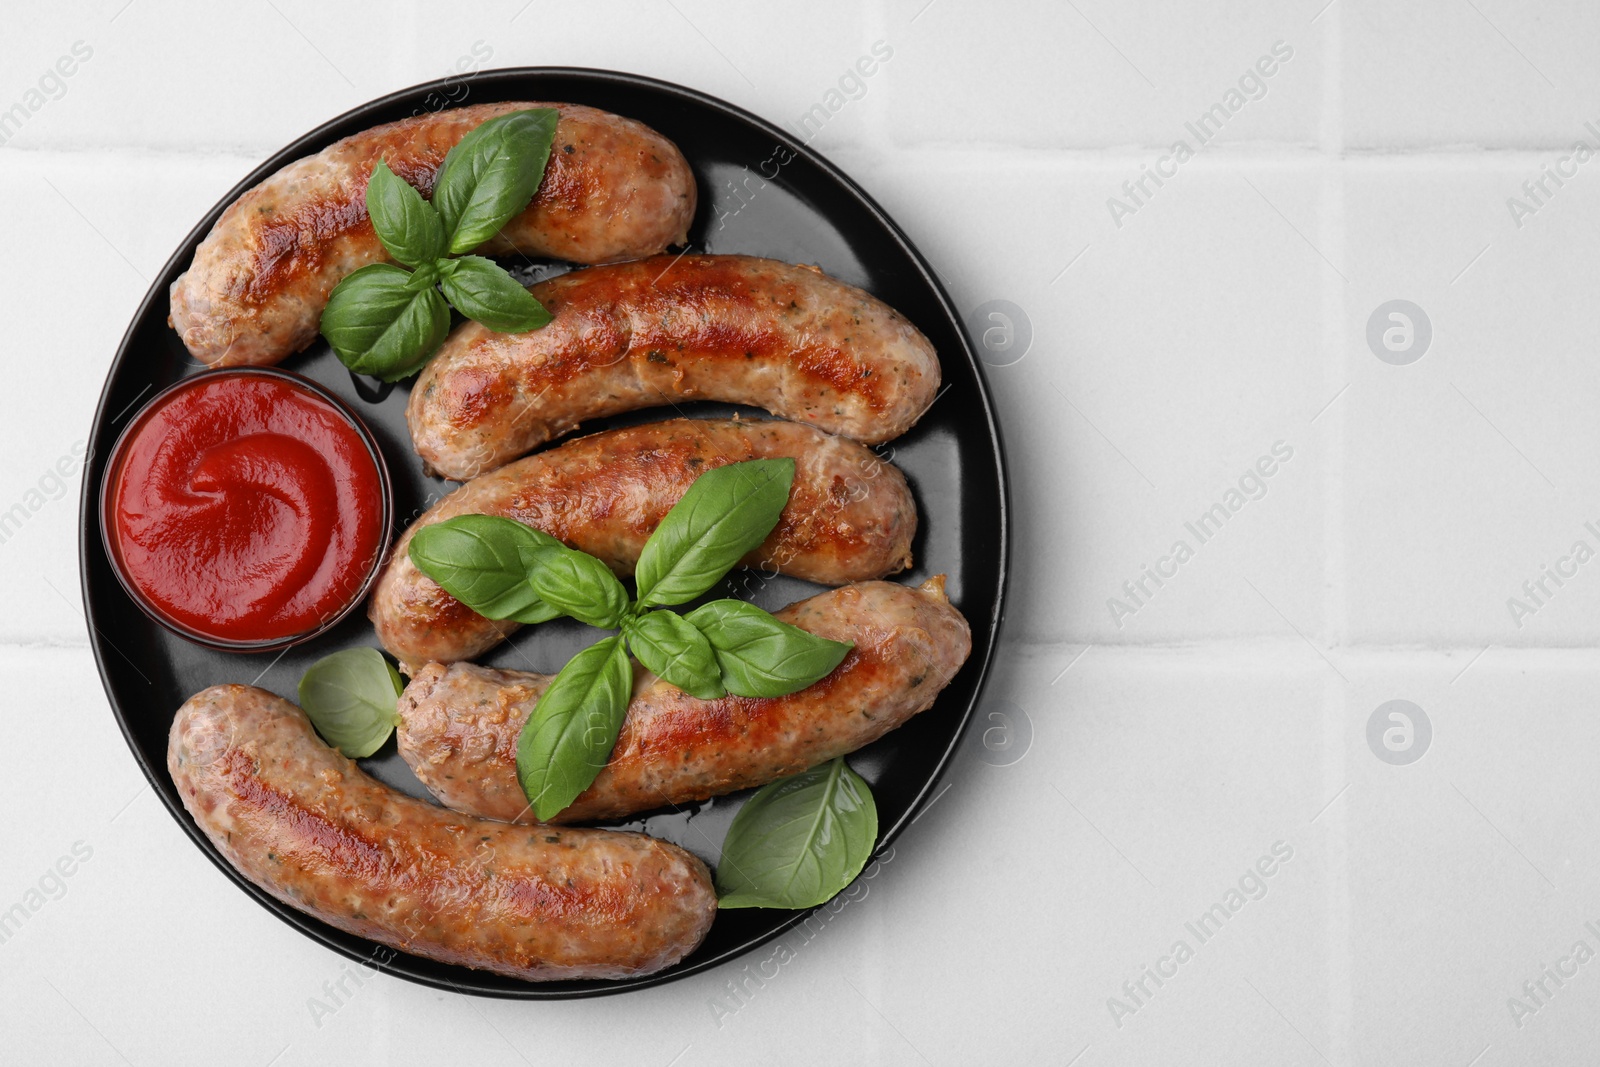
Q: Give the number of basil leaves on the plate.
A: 12